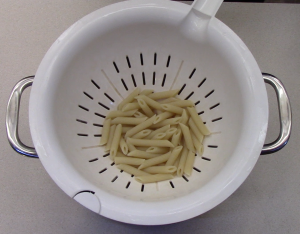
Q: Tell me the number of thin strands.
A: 0